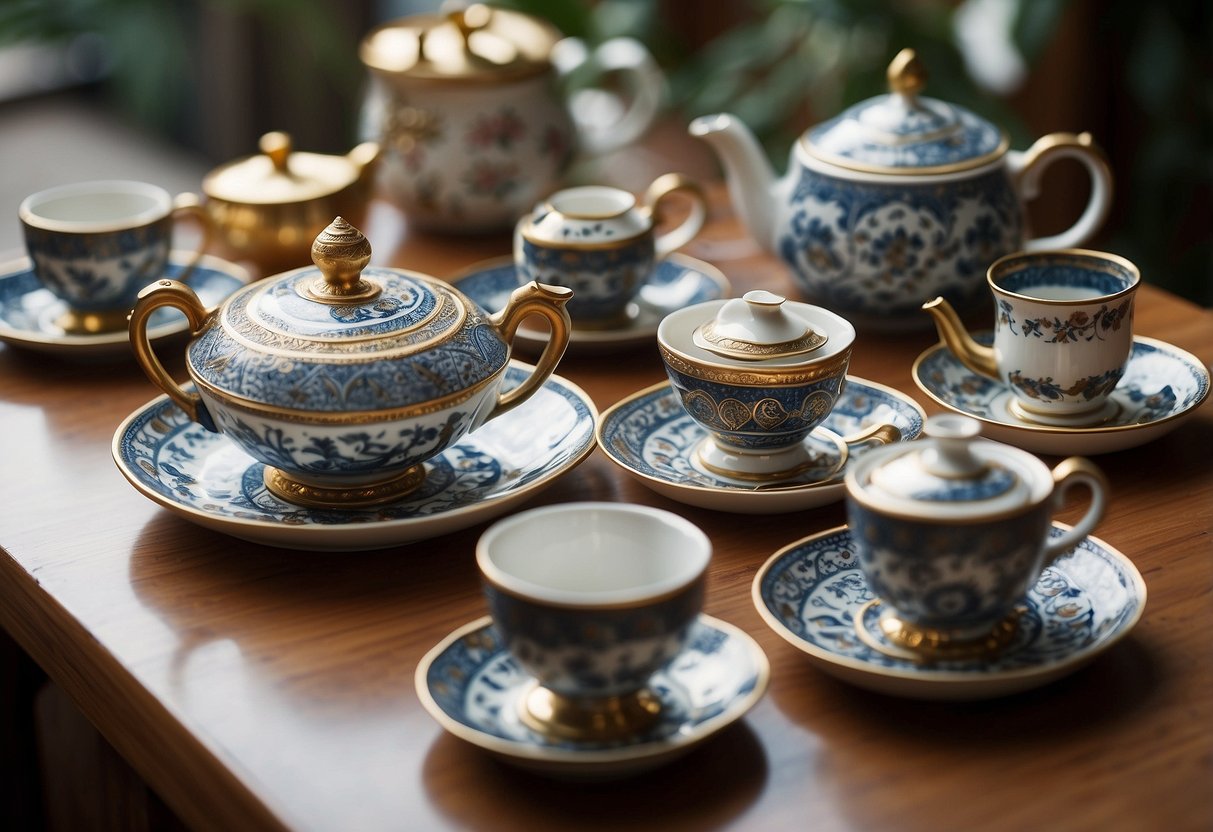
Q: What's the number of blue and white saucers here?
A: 7